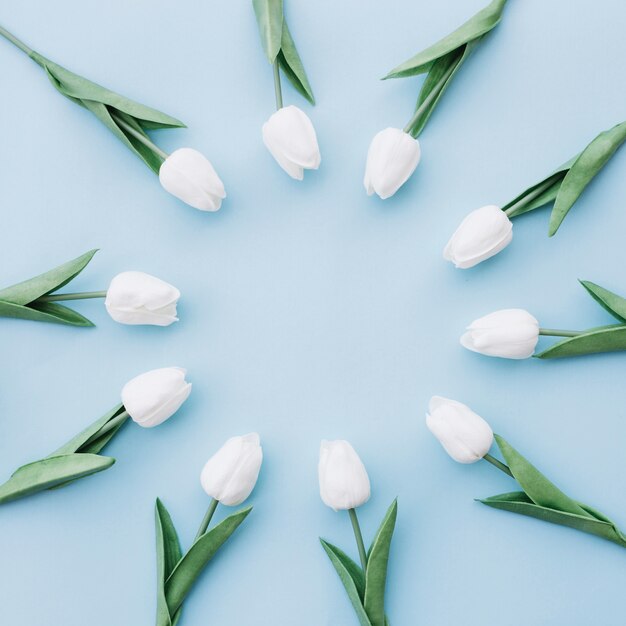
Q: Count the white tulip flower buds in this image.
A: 10